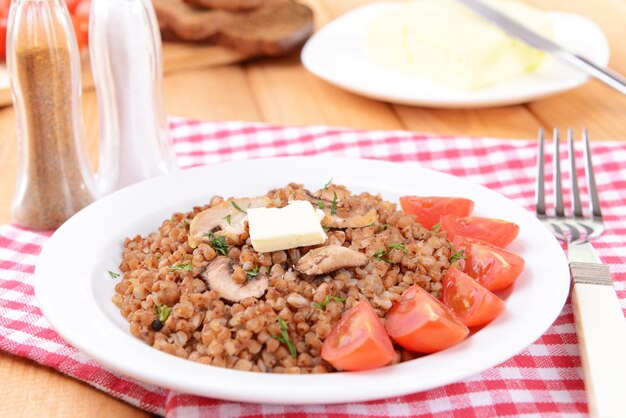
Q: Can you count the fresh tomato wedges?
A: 6